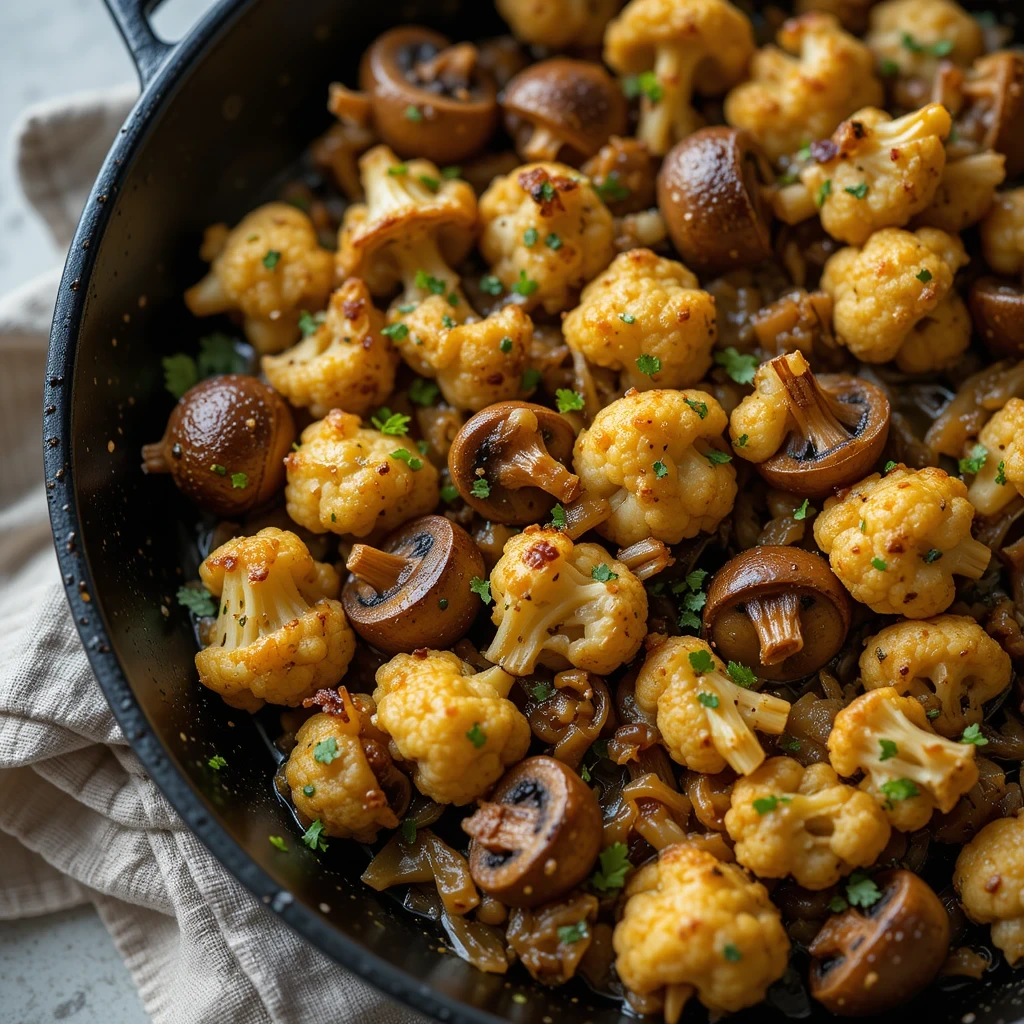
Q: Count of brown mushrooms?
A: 12